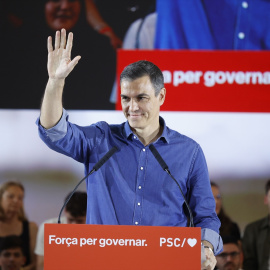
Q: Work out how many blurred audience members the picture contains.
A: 6